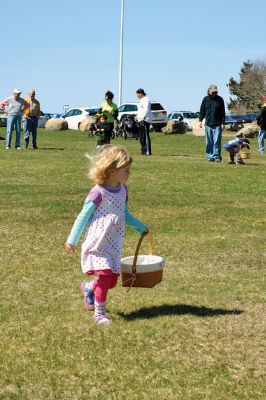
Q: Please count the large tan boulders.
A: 5